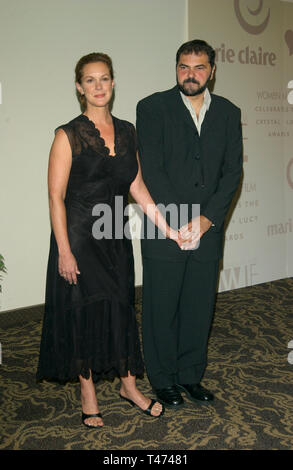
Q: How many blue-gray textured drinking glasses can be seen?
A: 0